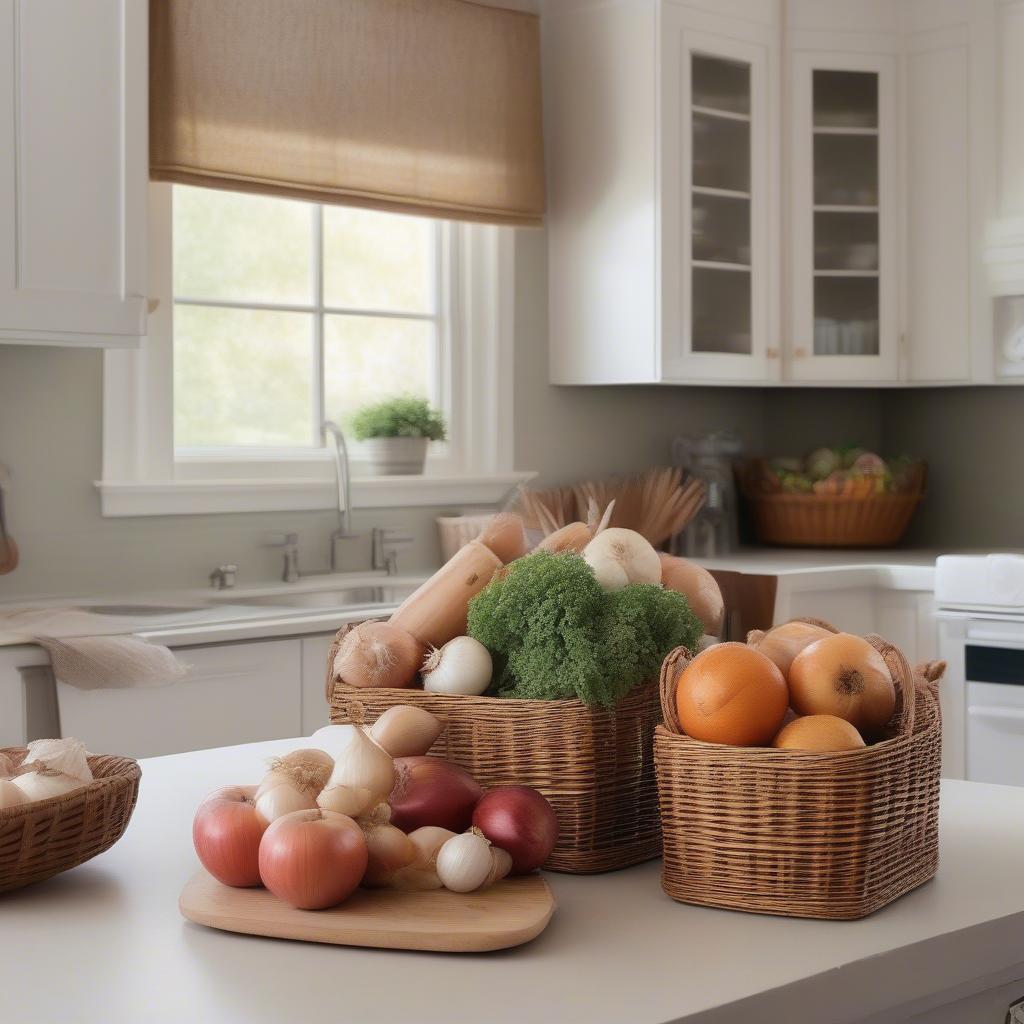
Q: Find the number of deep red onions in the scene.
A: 2